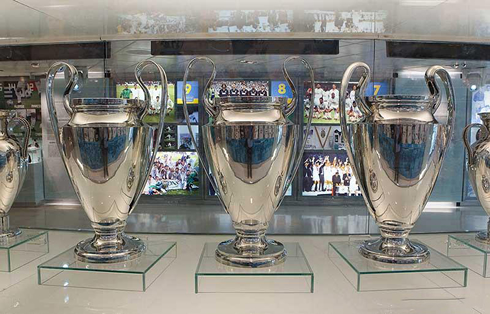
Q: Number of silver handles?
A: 8